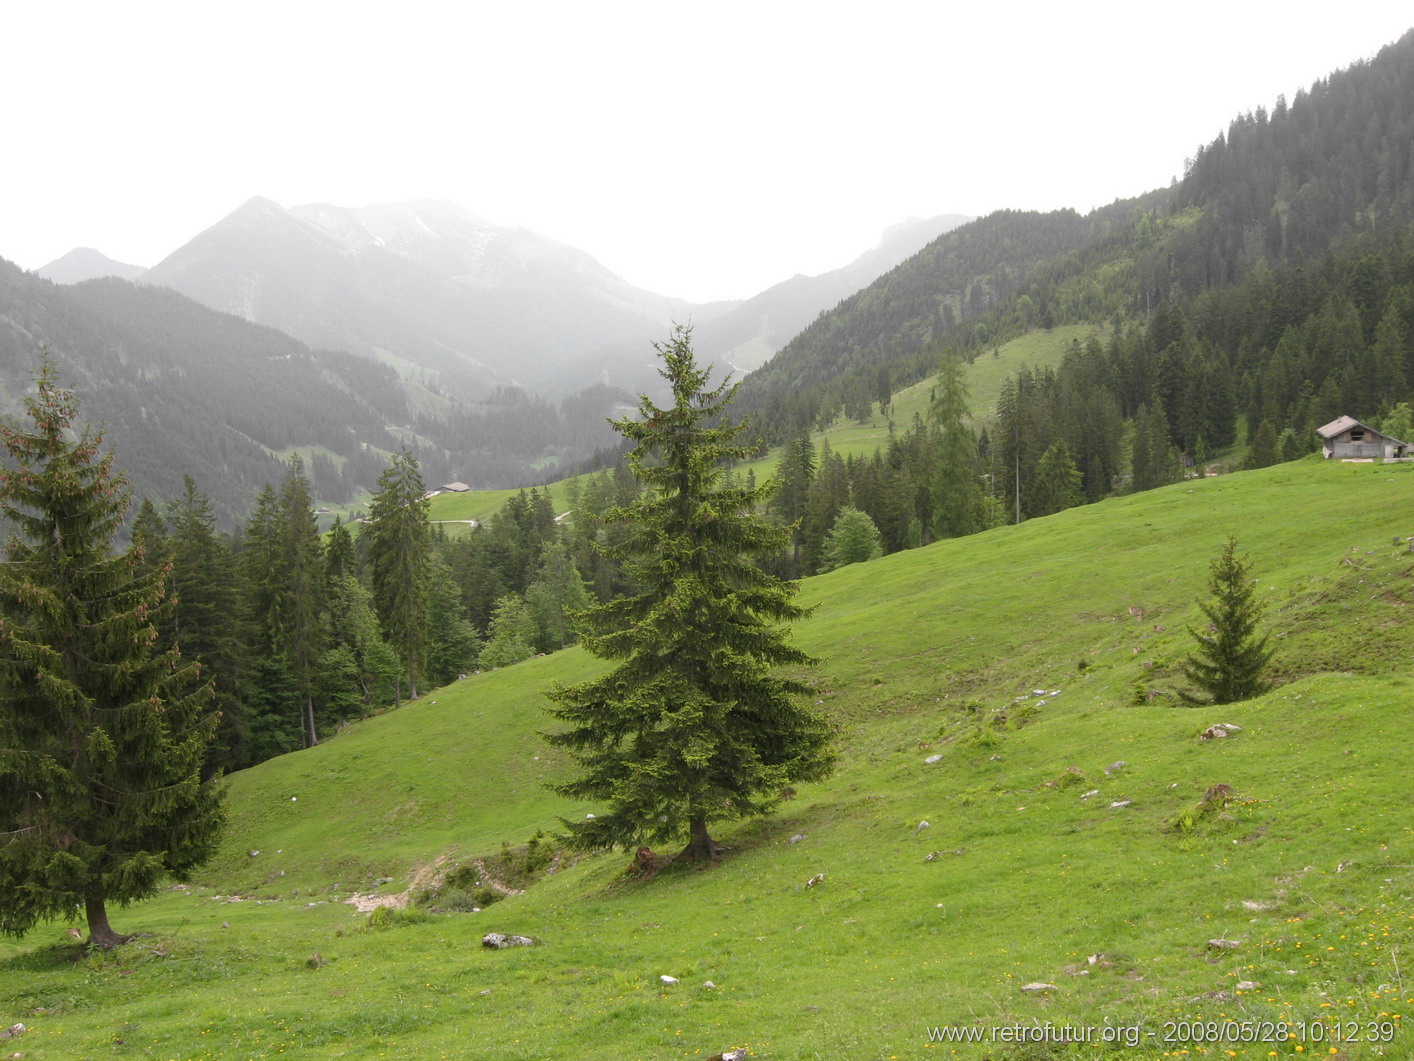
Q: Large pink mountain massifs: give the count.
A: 0